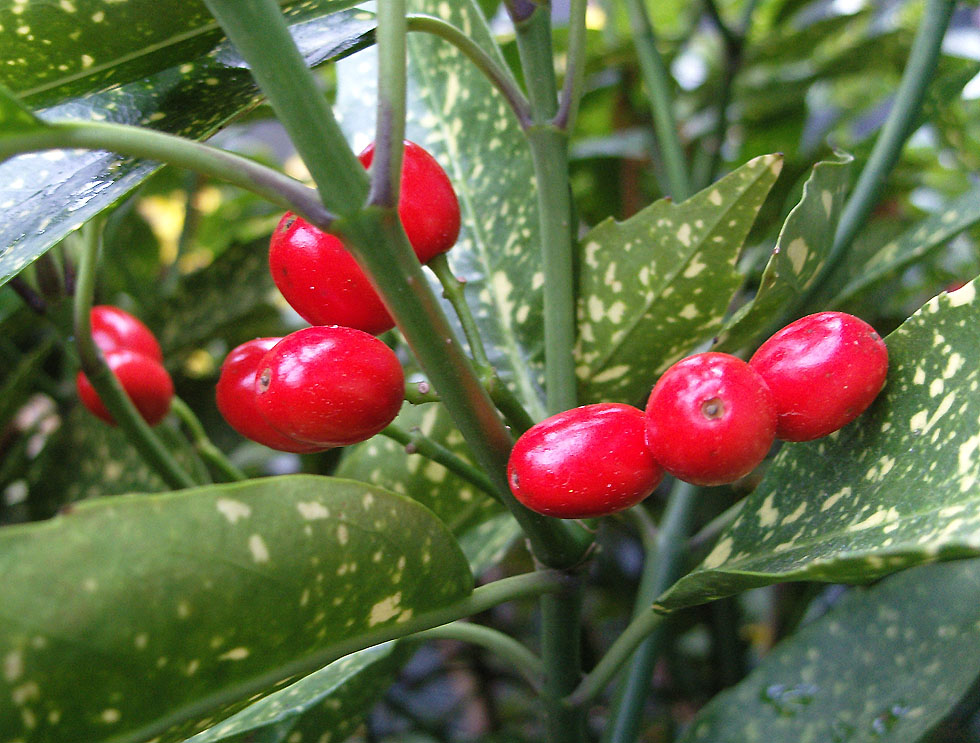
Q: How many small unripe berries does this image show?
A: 0